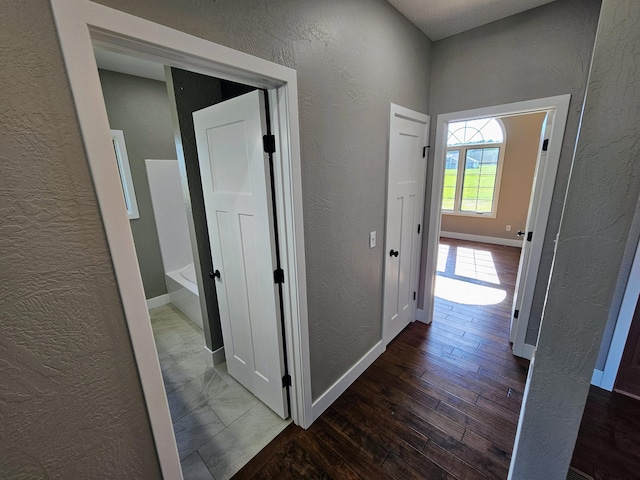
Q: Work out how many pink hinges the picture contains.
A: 0